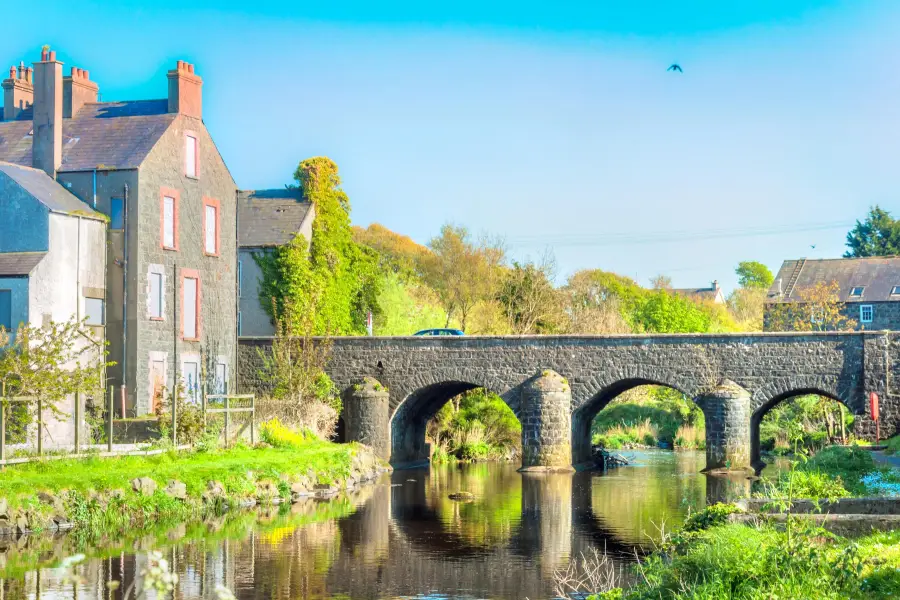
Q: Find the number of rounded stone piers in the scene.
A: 3